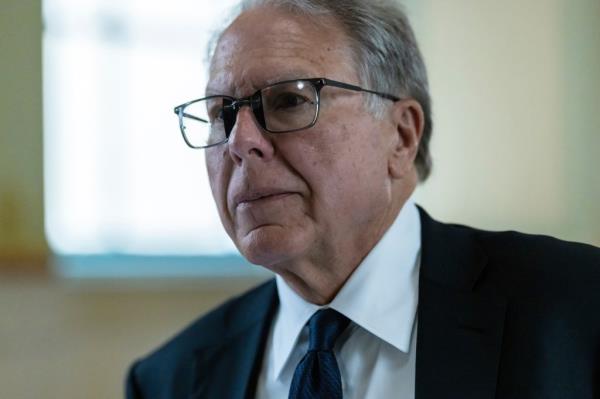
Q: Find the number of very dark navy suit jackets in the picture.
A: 1